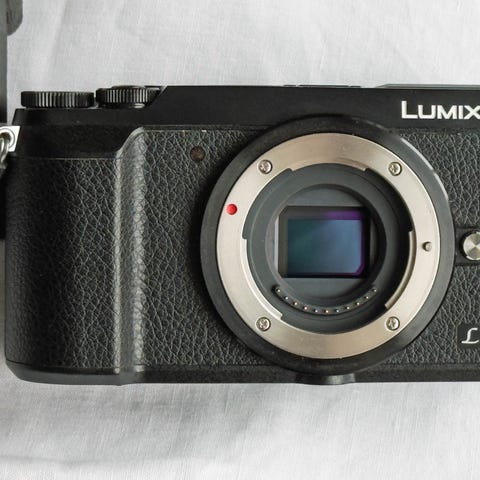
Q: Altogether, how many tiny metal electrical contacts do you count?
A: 11